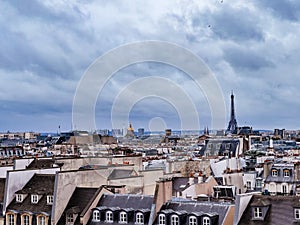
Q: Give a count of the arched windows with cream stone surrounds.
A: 3